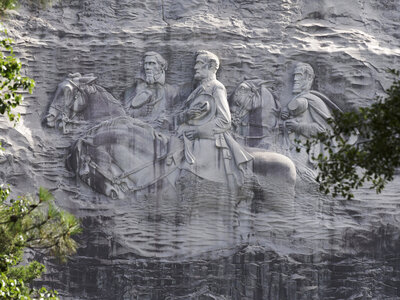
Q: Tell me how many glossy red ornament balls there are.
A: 0